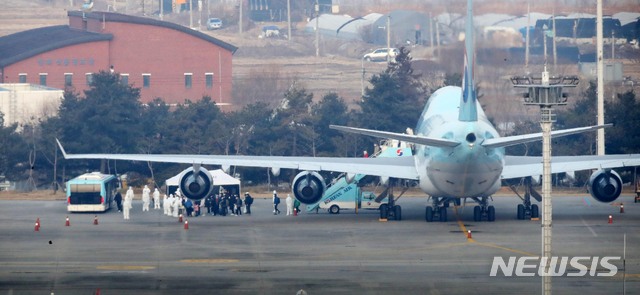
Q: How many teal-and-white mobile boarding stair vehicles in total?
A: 1